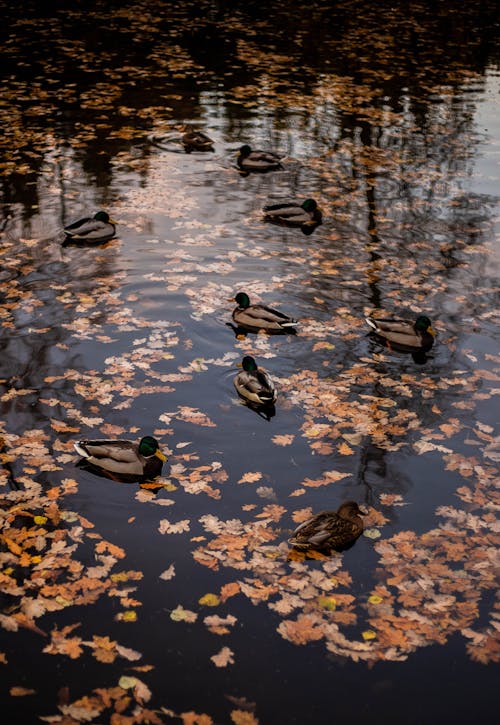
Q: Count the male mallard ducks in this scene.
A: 7